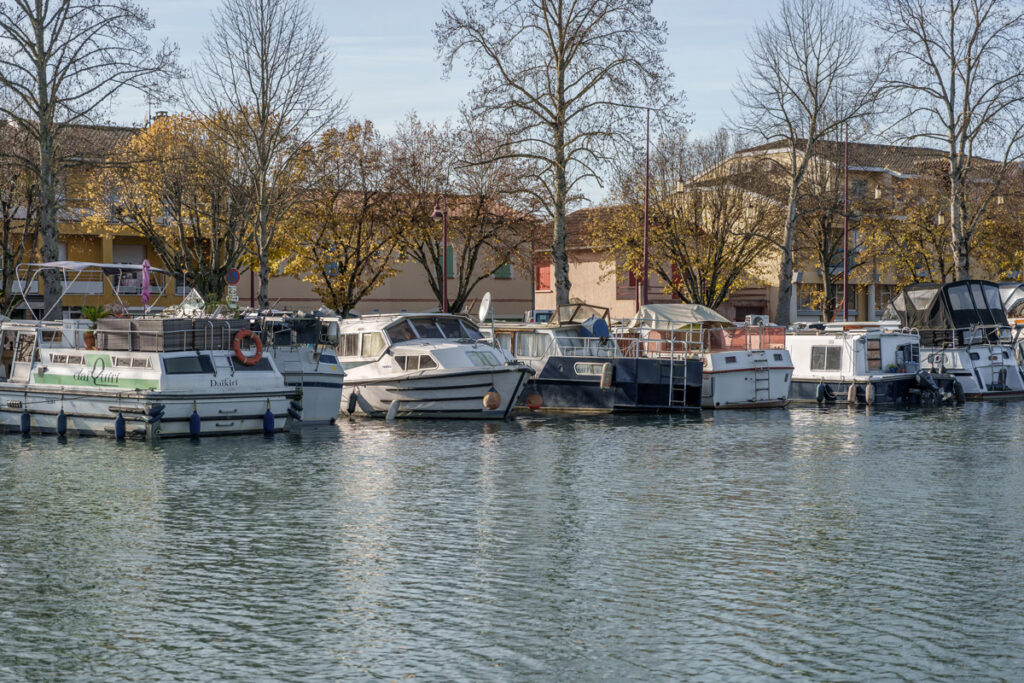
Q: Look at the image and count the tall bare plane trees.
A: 5